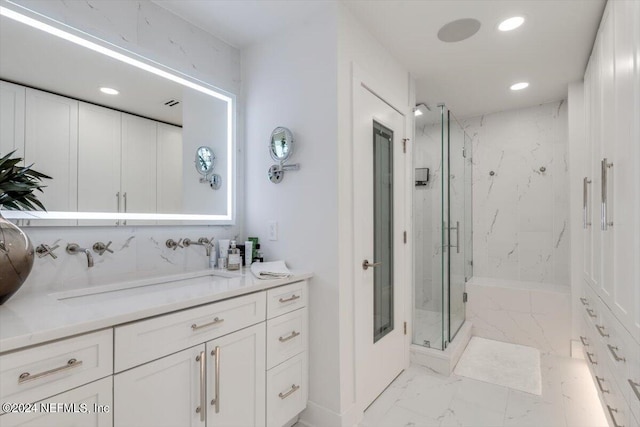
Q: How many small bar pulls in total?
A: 14